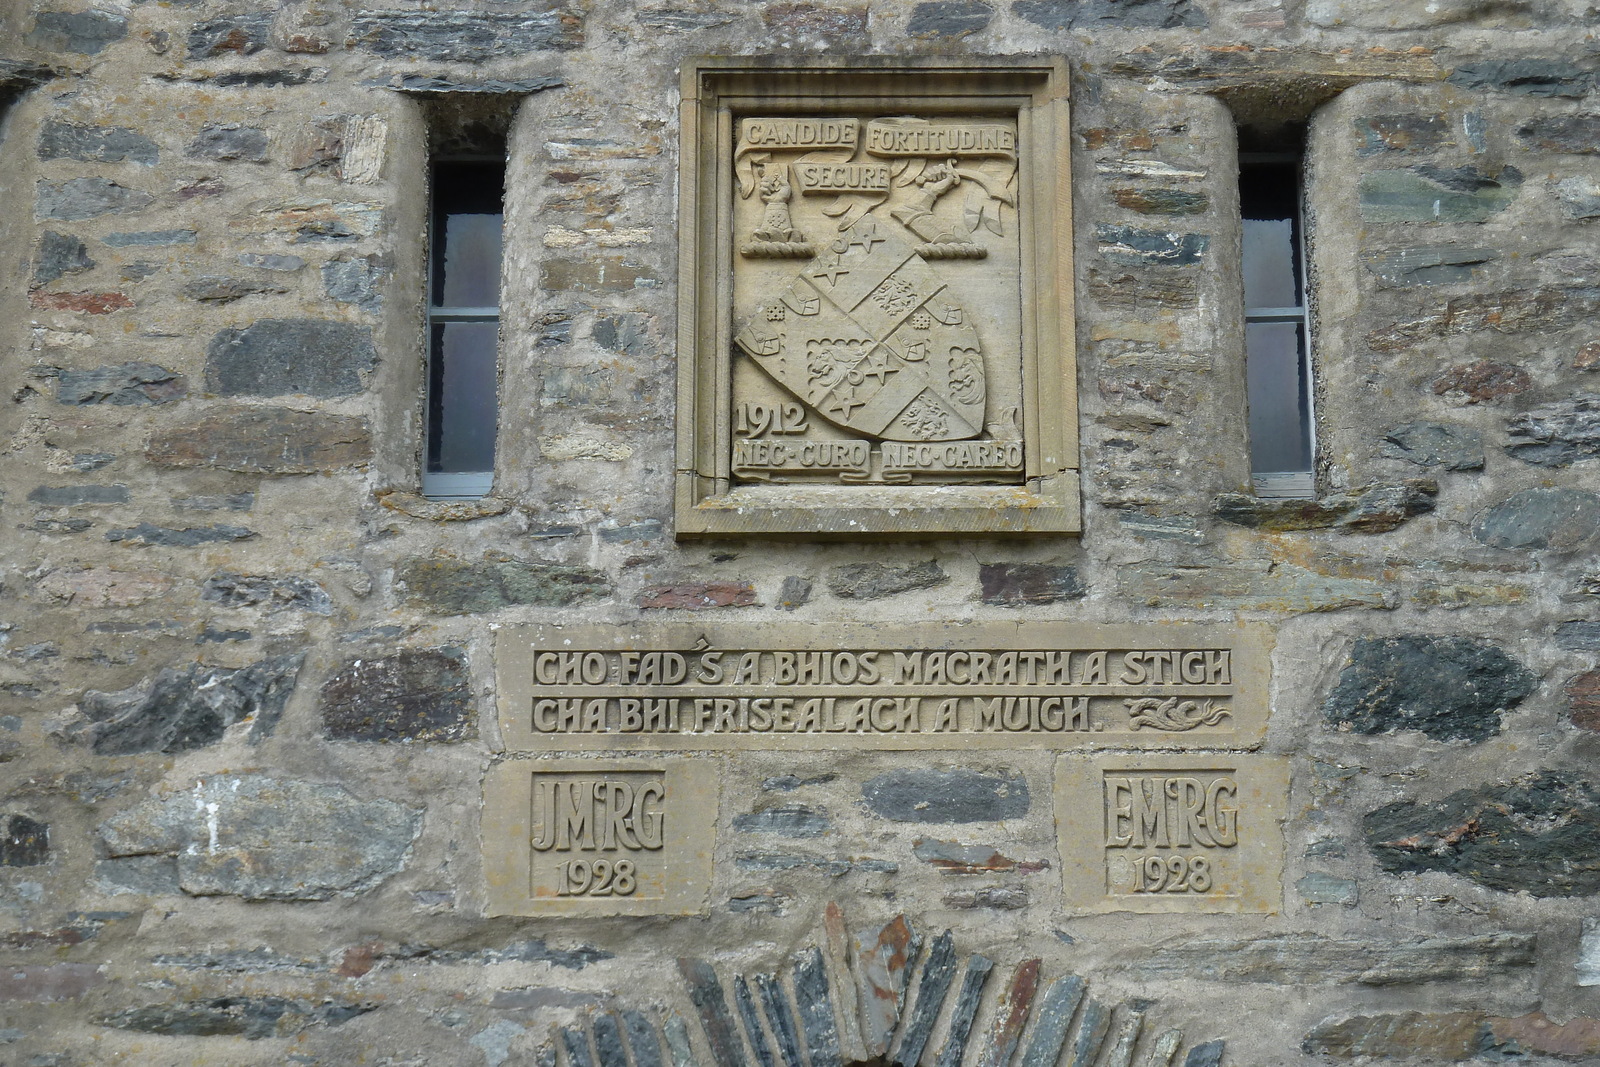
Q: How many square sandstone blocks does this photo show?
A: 2